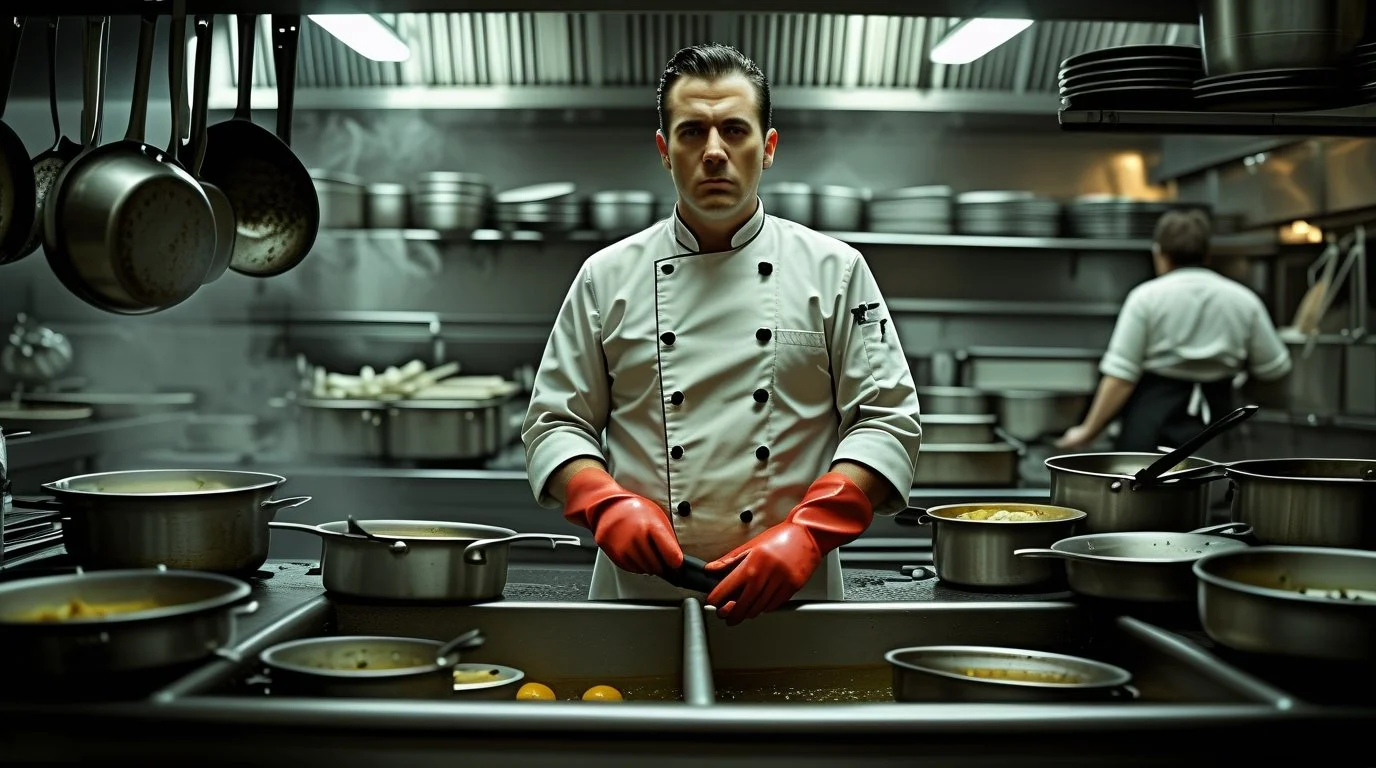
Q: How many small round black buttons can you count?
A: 10